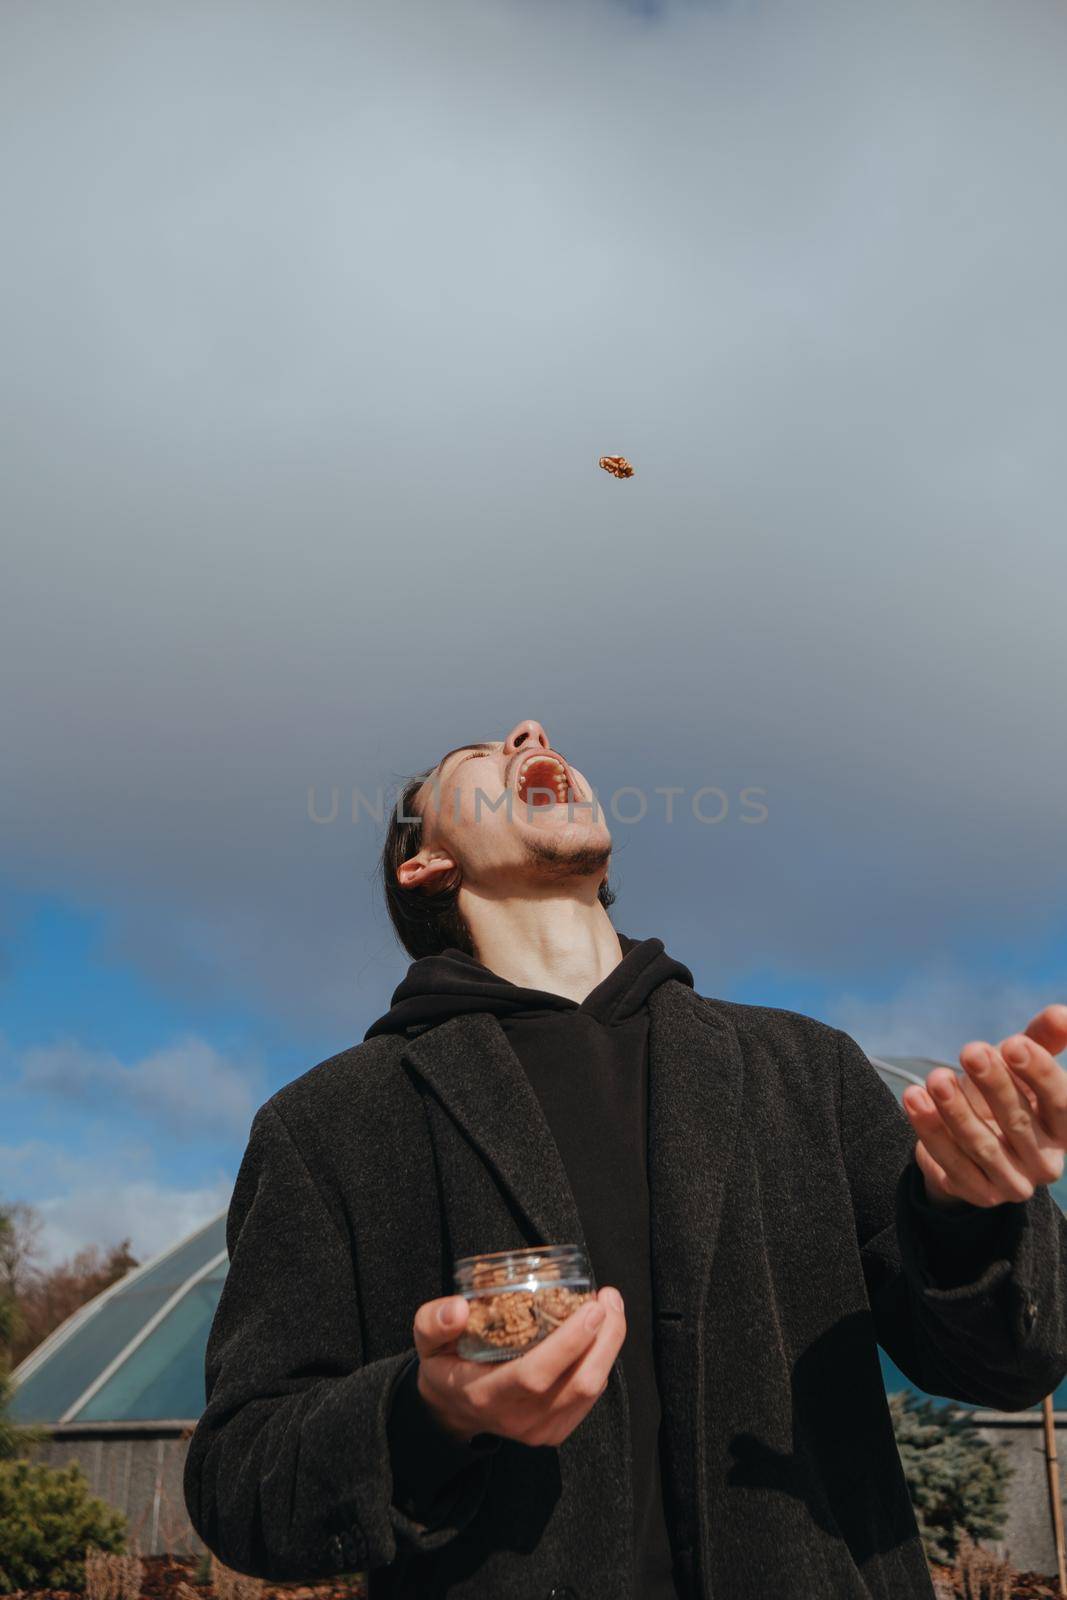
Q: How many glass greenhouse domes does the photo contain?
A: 1